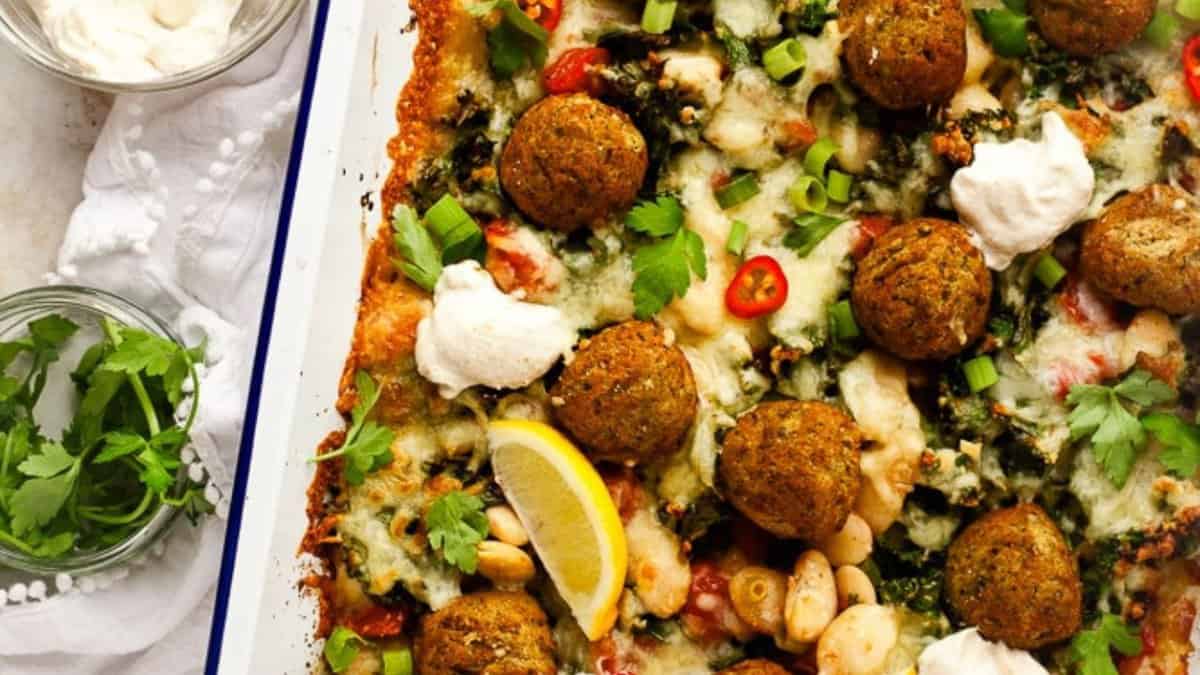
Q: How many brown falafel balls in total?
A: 10